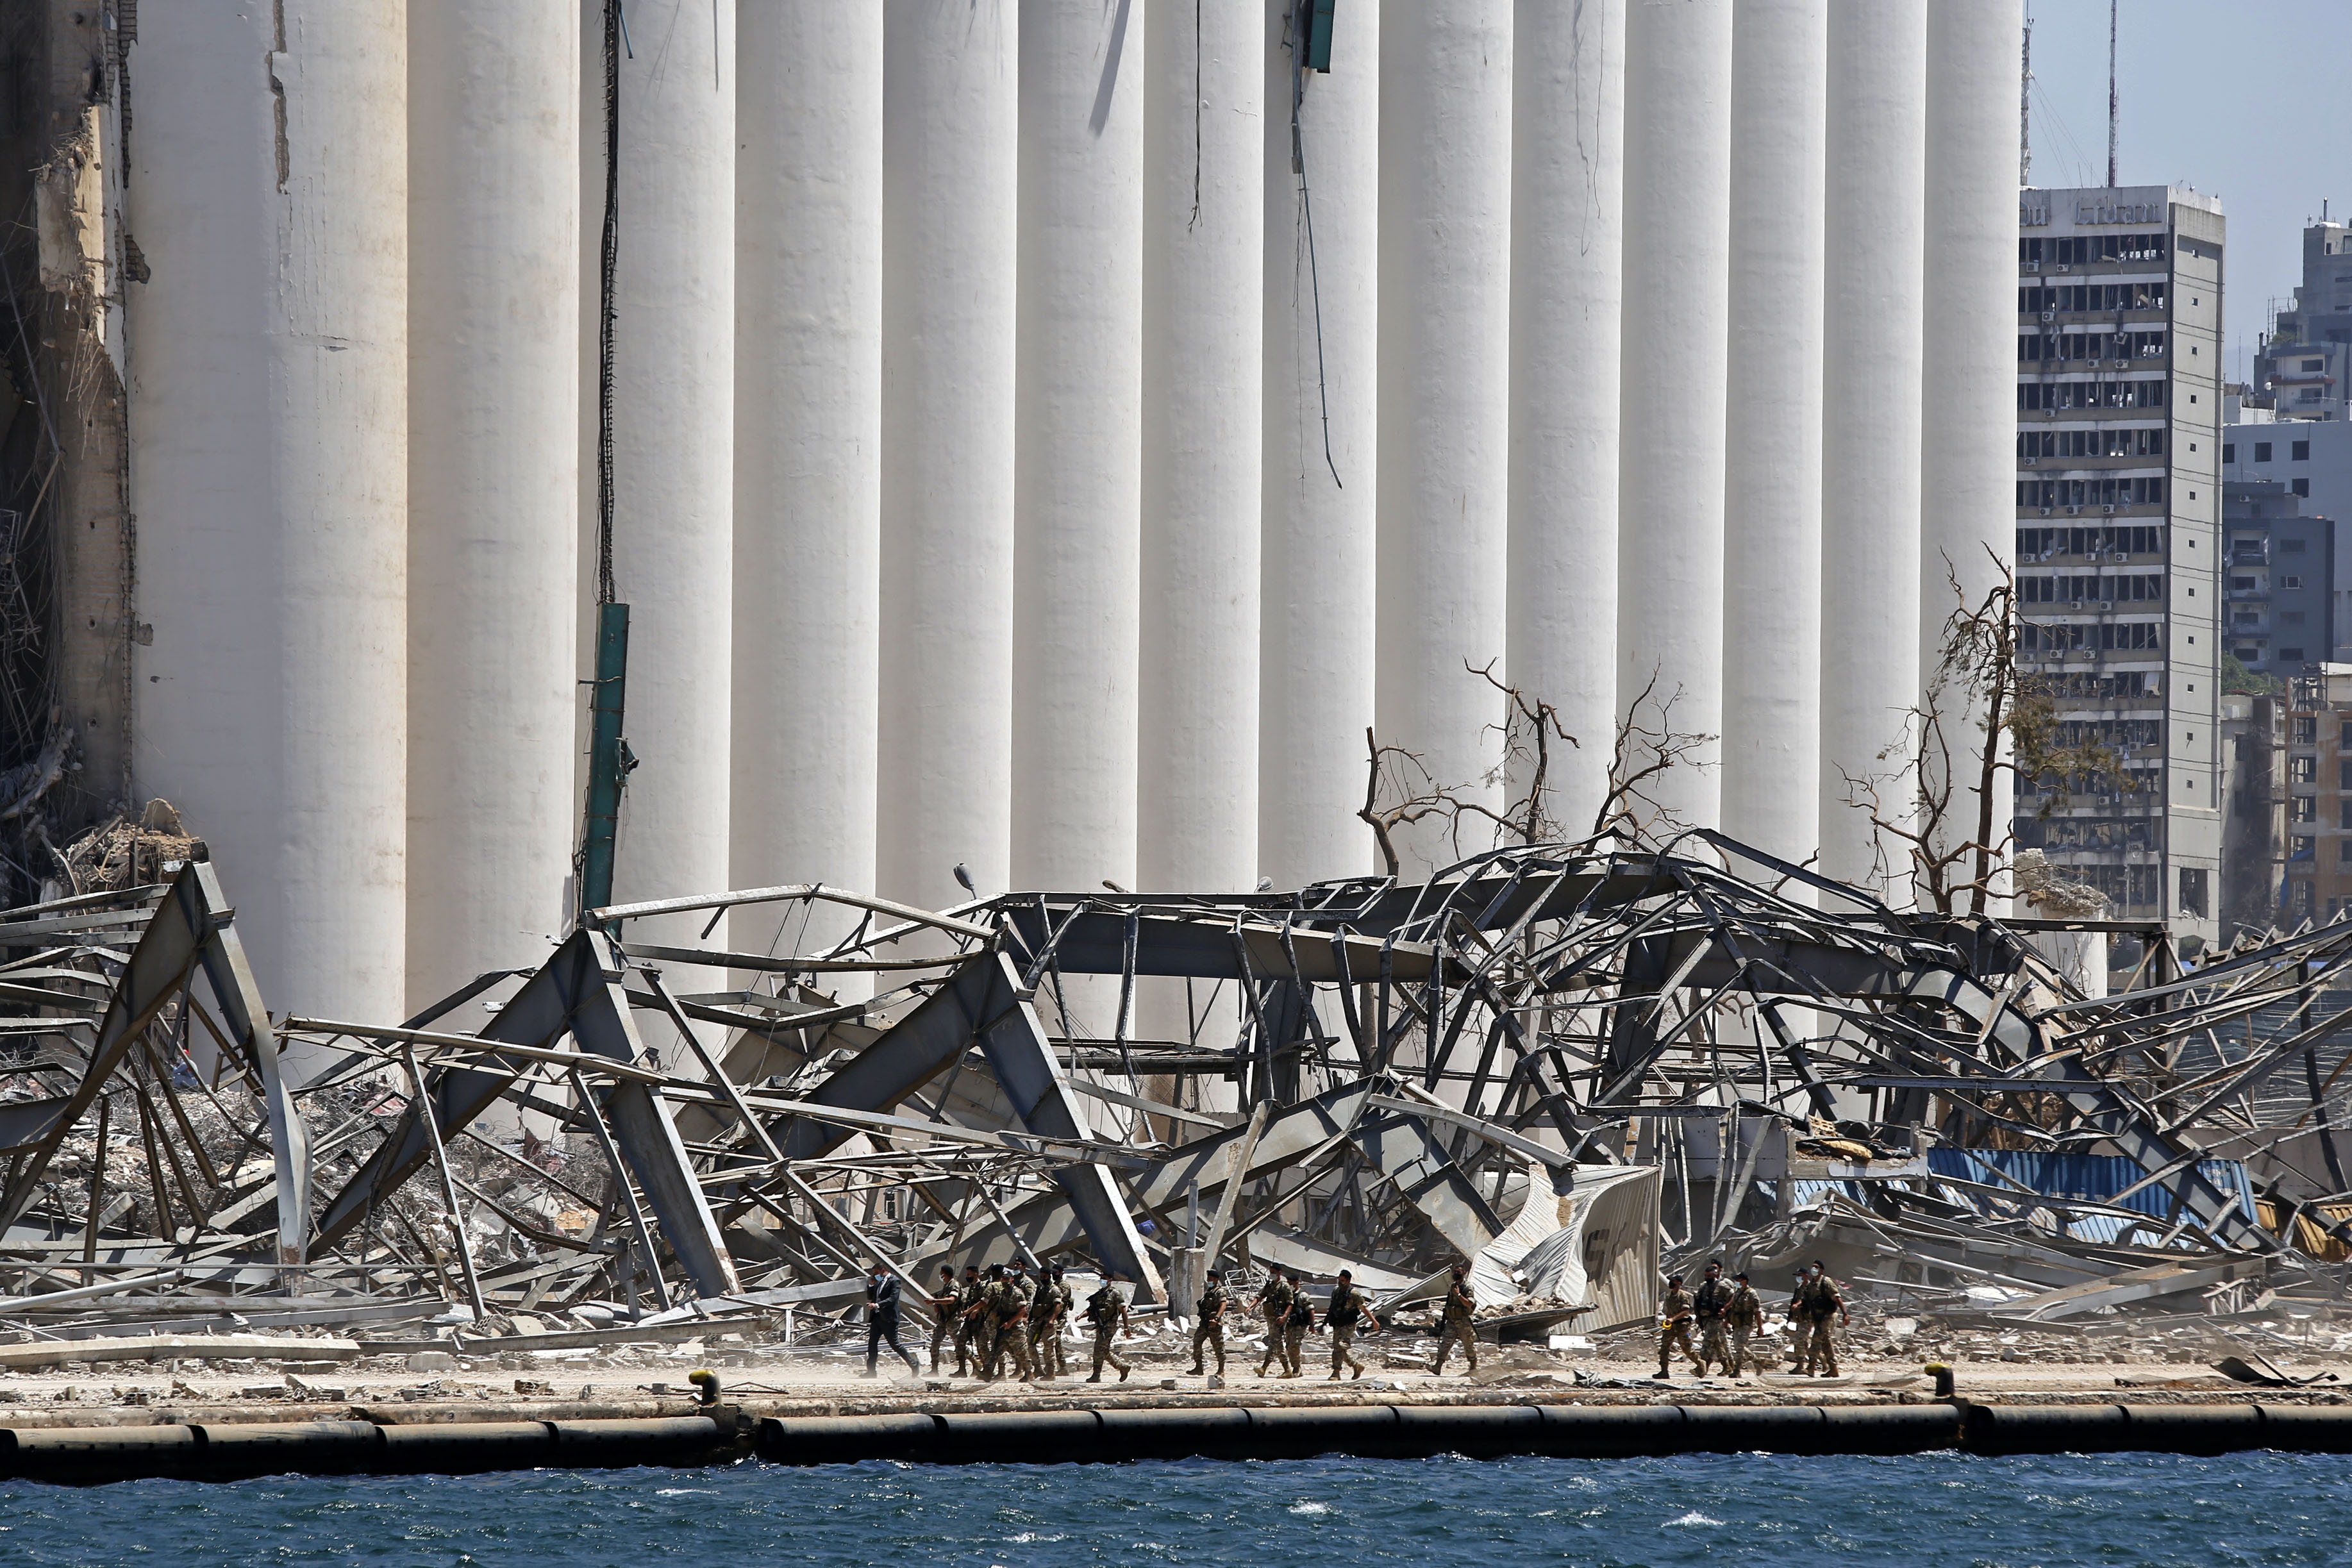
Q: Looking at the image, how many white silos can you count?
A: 14